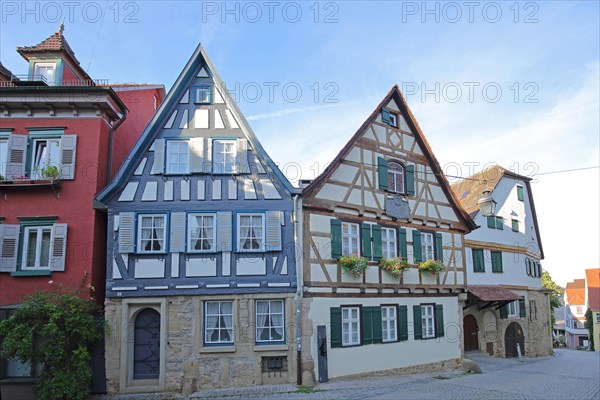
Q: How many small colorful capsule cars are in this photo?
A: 0